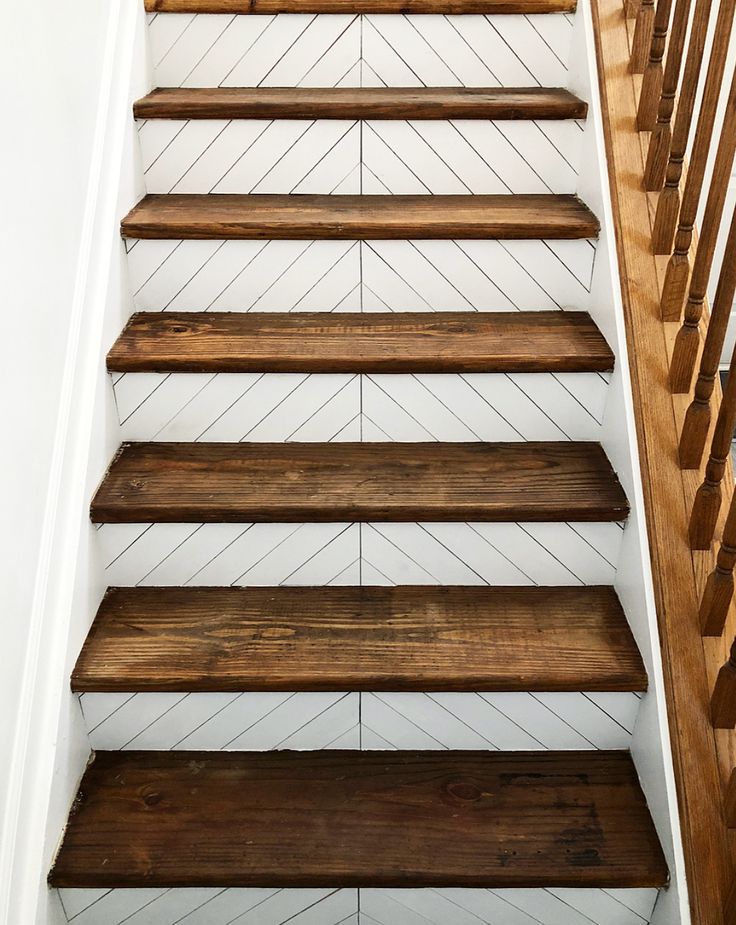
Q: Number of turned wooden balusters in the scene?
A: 12